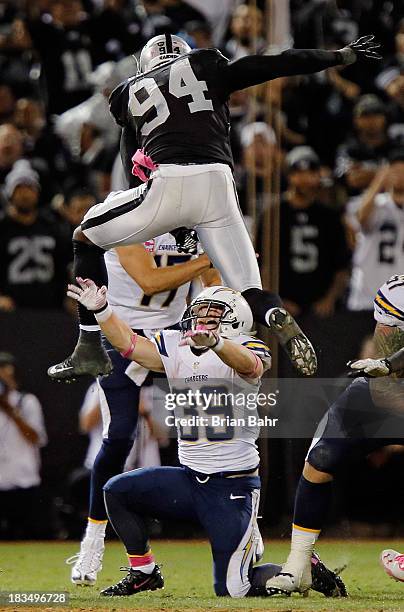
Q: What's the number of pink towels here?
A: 1